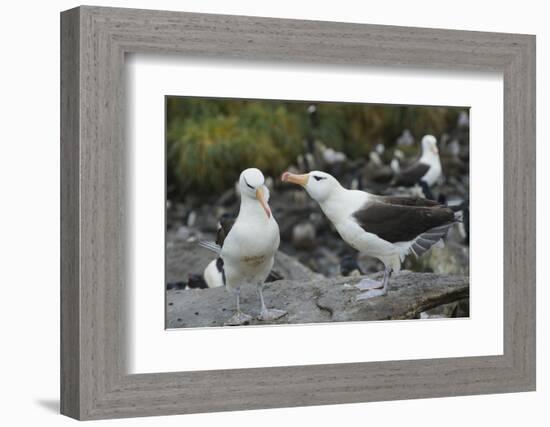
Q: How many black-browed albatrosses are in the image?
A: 3